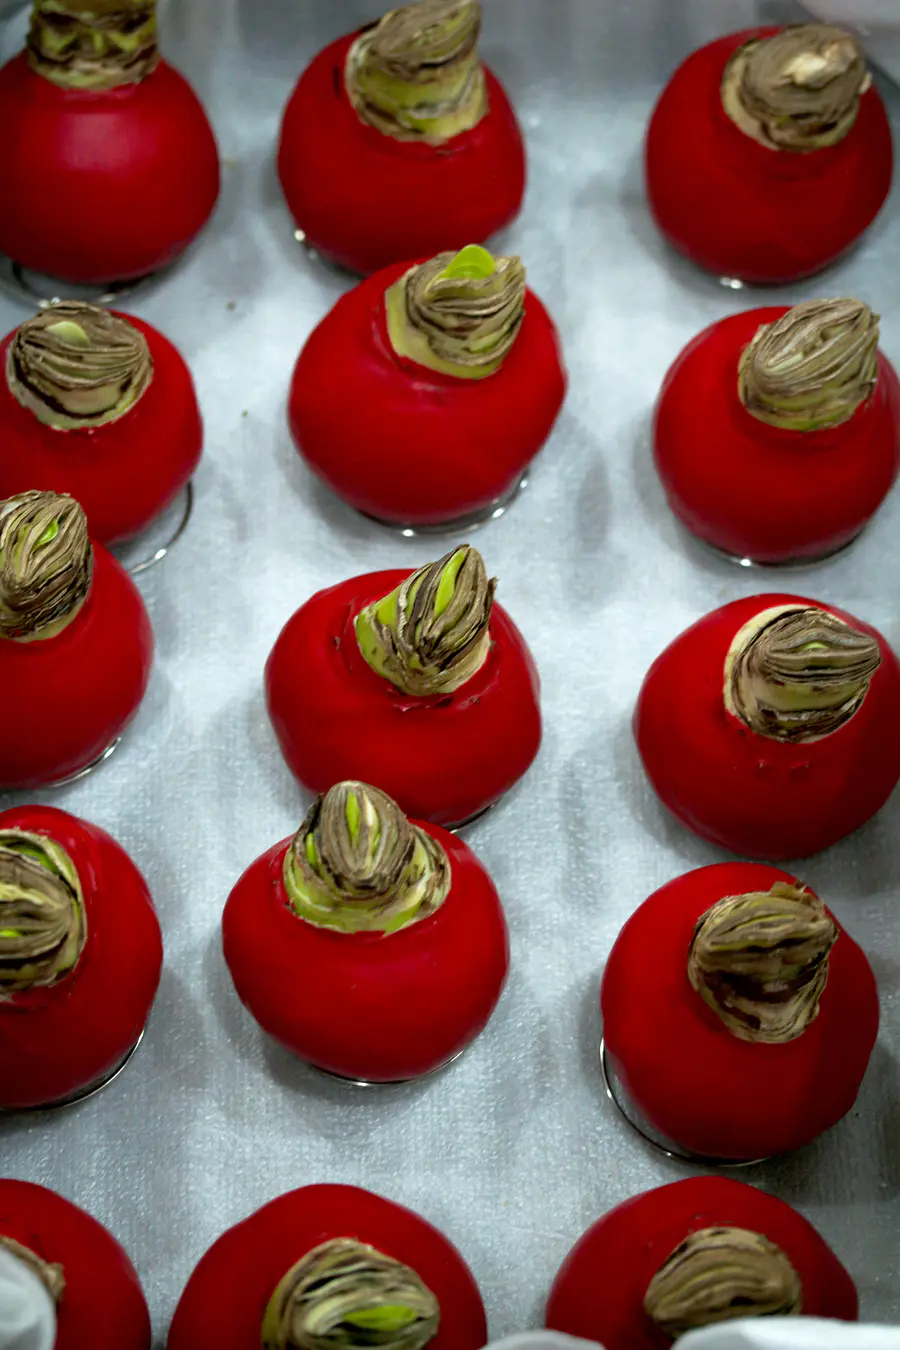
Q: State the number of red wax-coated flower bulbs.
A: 15